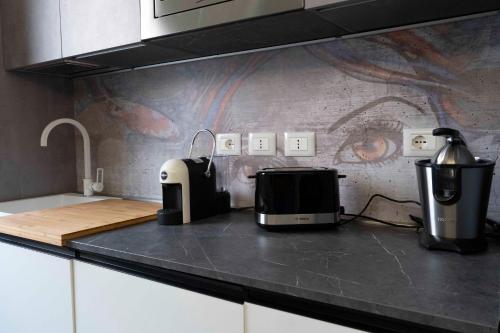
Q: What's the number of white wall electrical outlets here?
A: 4